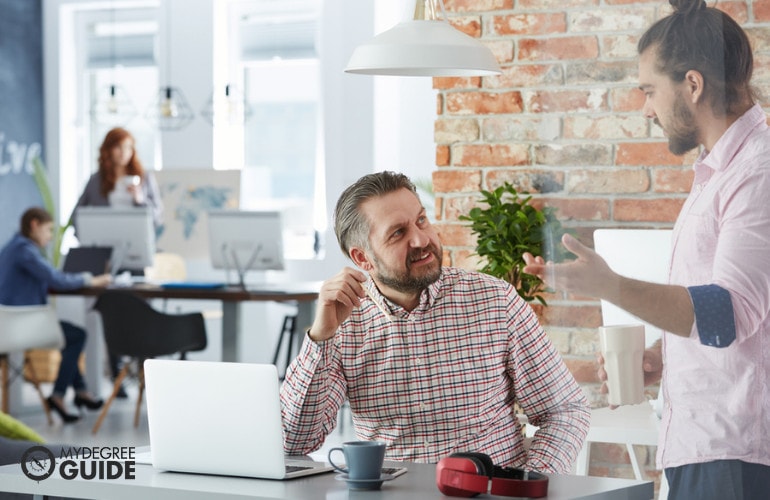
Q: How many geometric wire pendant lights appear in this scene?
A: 3